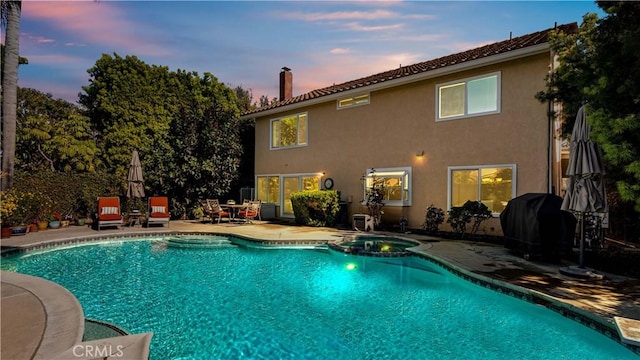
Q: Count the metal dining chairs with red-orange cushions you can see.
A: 4